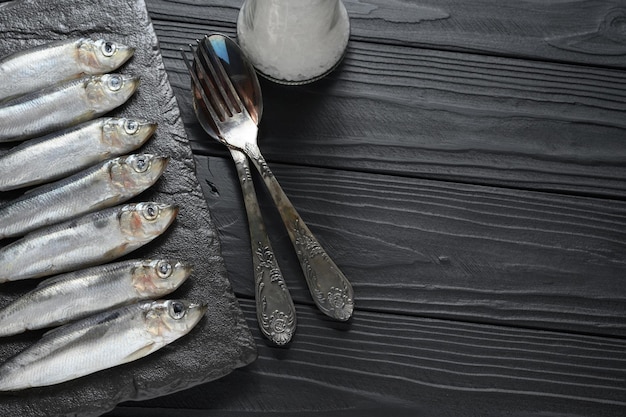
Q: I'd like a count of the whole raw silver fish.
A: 7